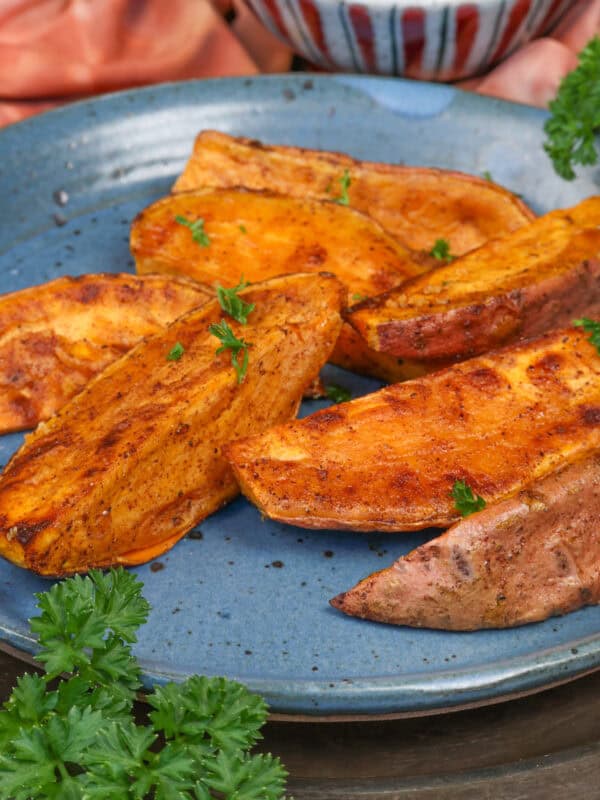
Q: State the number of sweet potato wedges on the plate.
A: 7